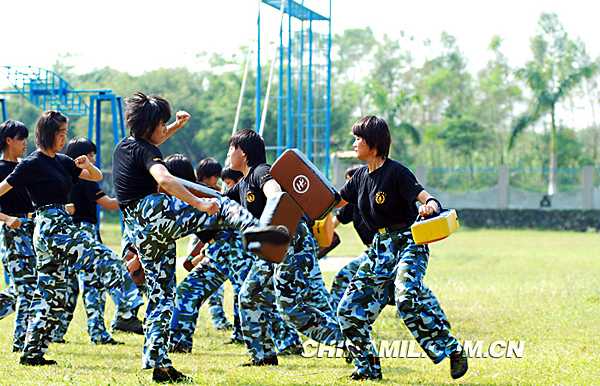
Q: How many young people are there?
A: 10